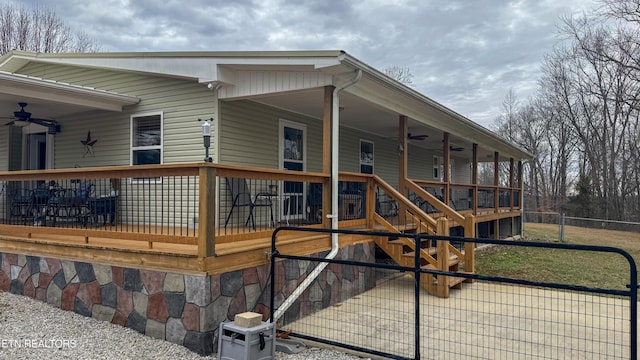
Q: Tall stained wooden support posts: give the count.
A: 7